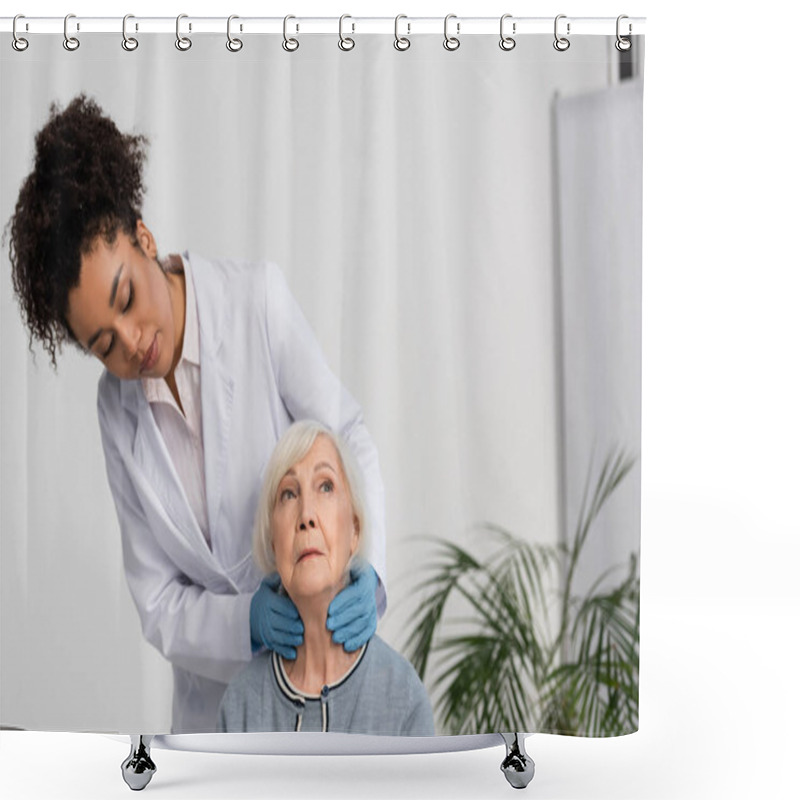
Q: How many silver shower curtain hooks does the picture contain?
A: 12